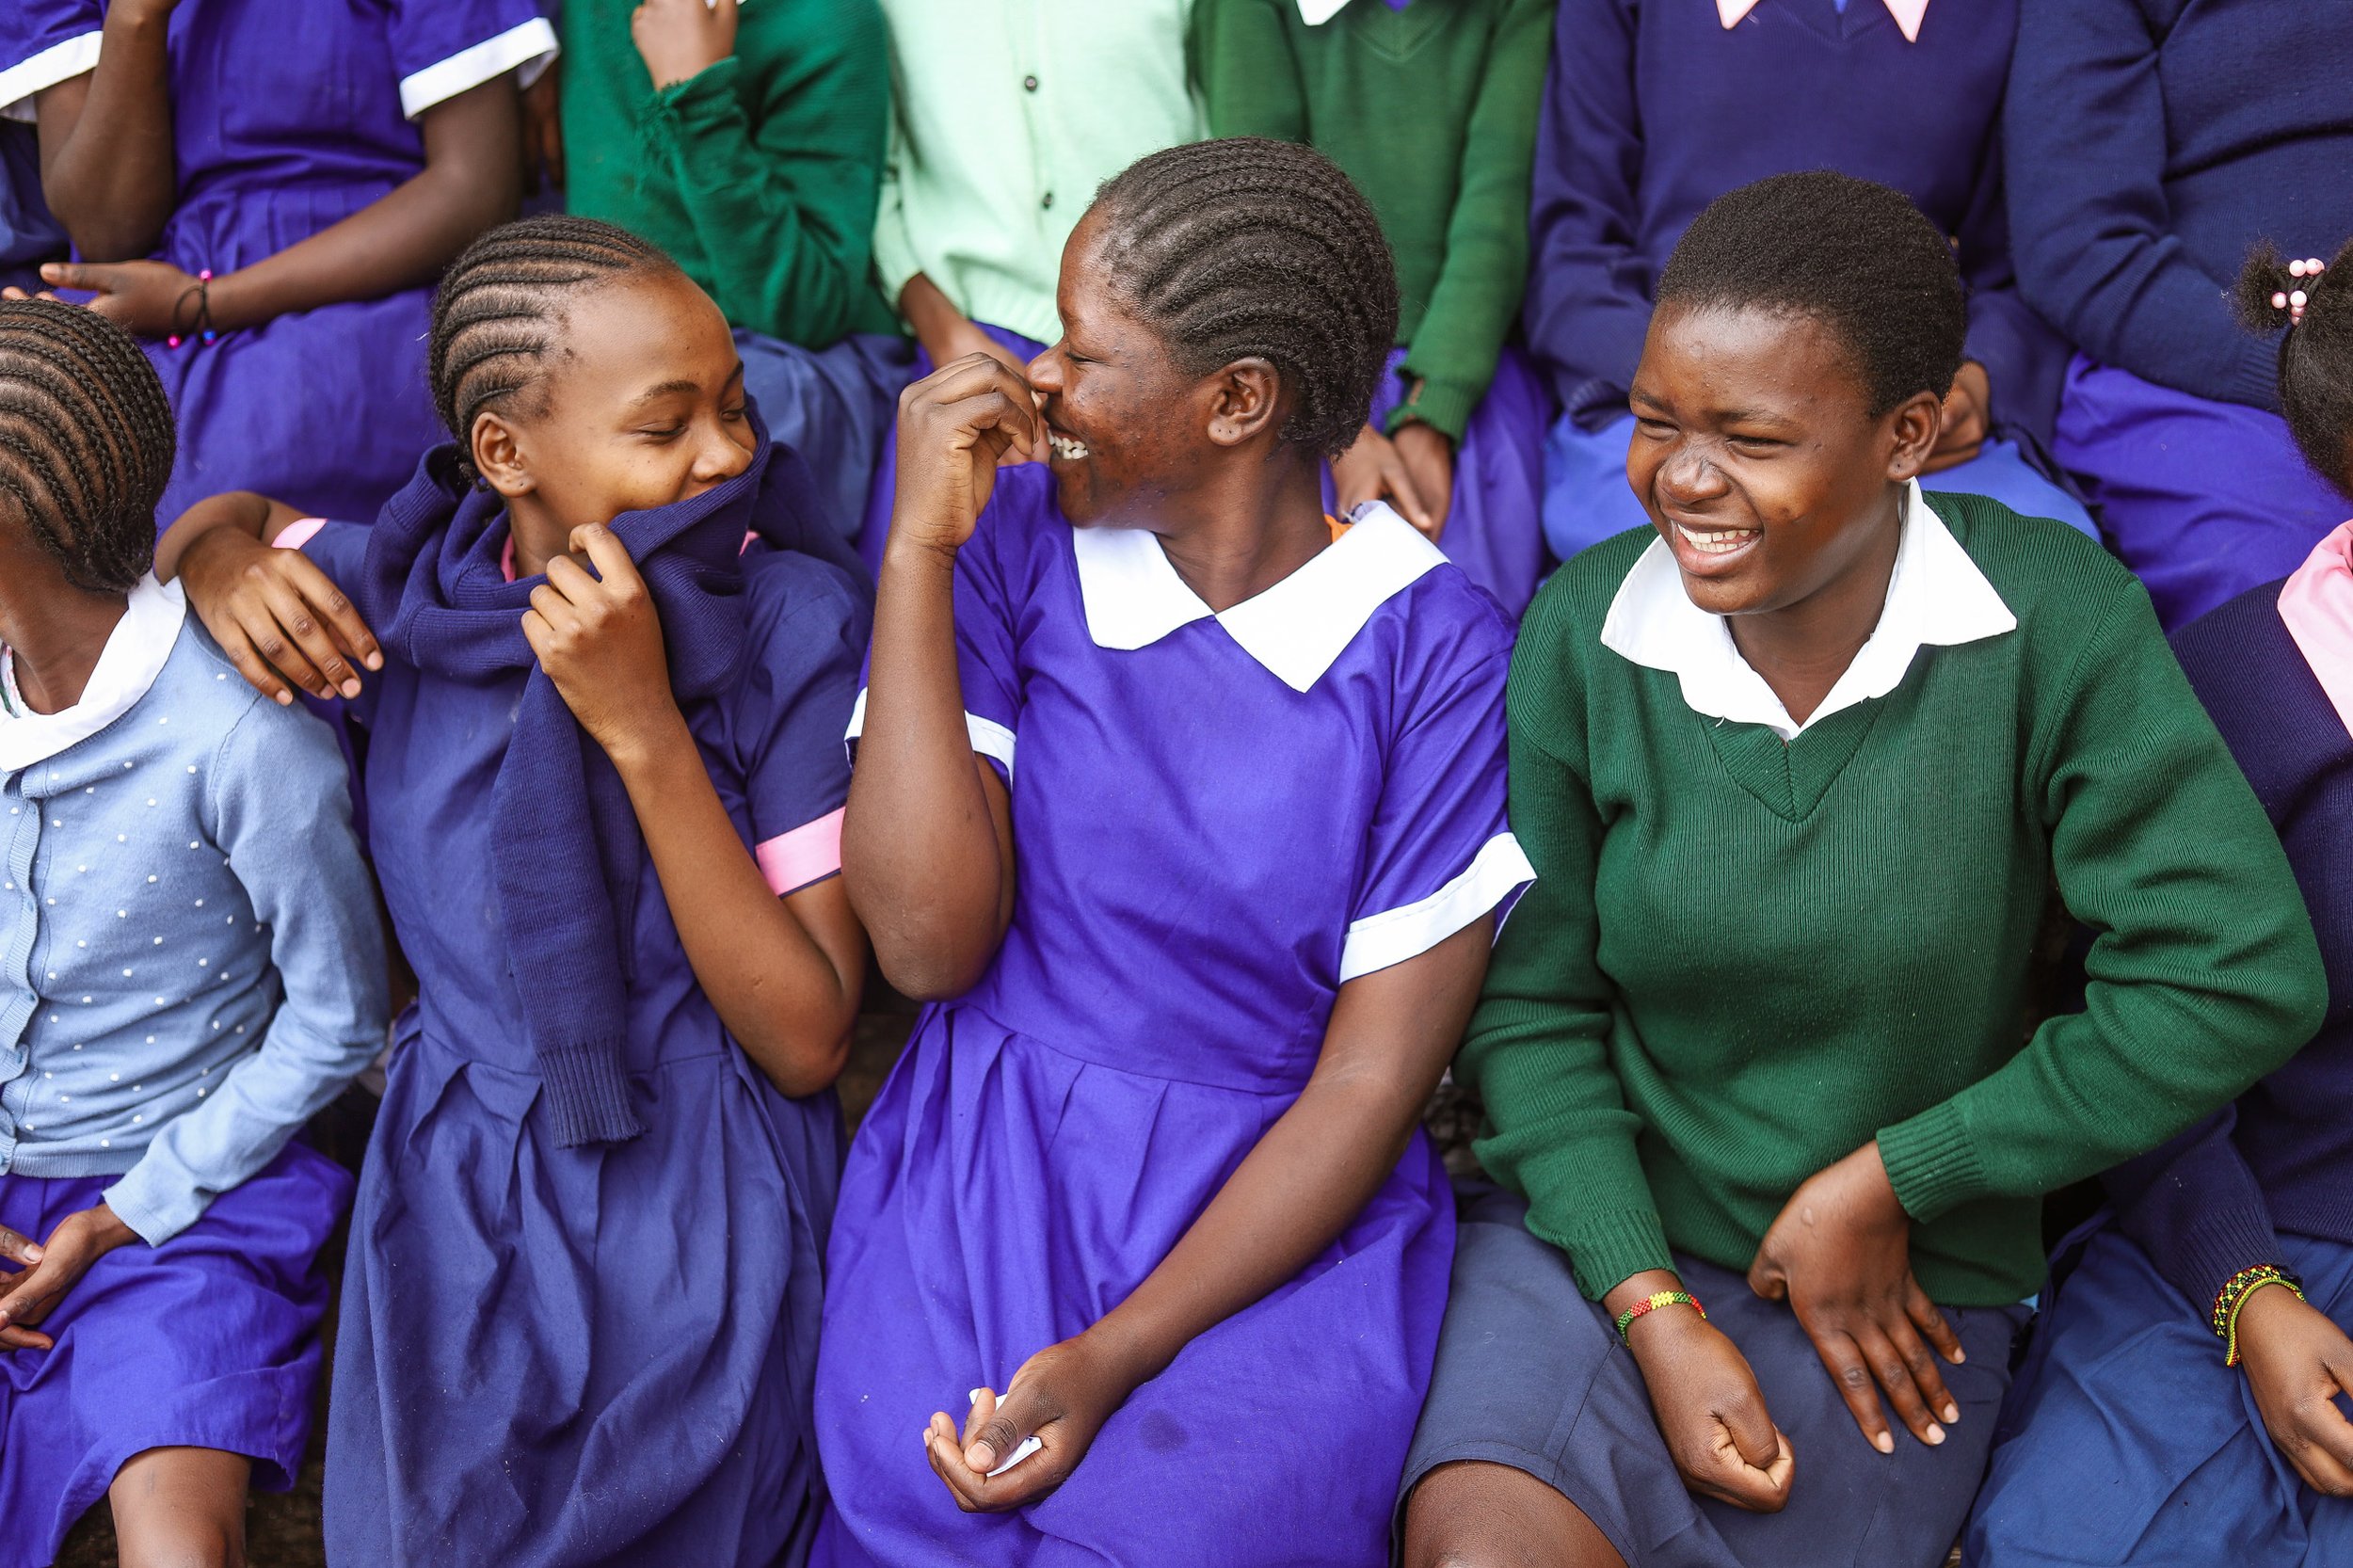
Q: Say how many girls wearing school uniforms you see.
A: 11